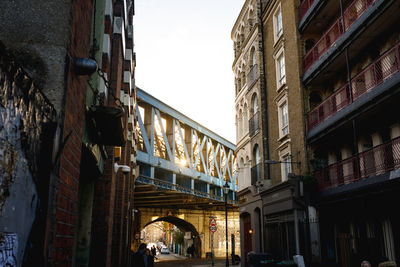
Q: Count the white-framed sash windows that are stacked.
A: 4